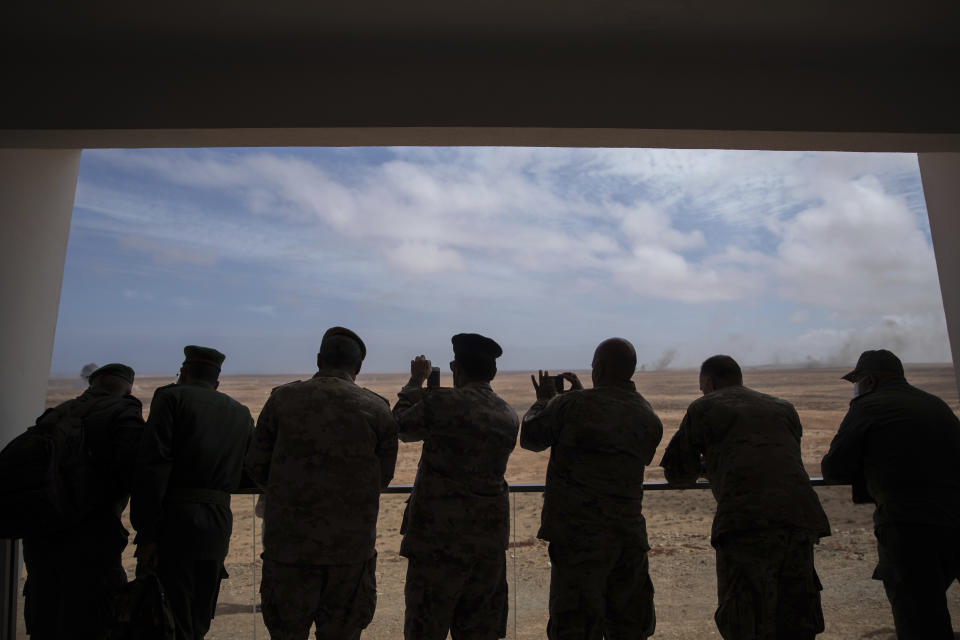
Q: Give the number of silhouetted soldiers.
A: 7